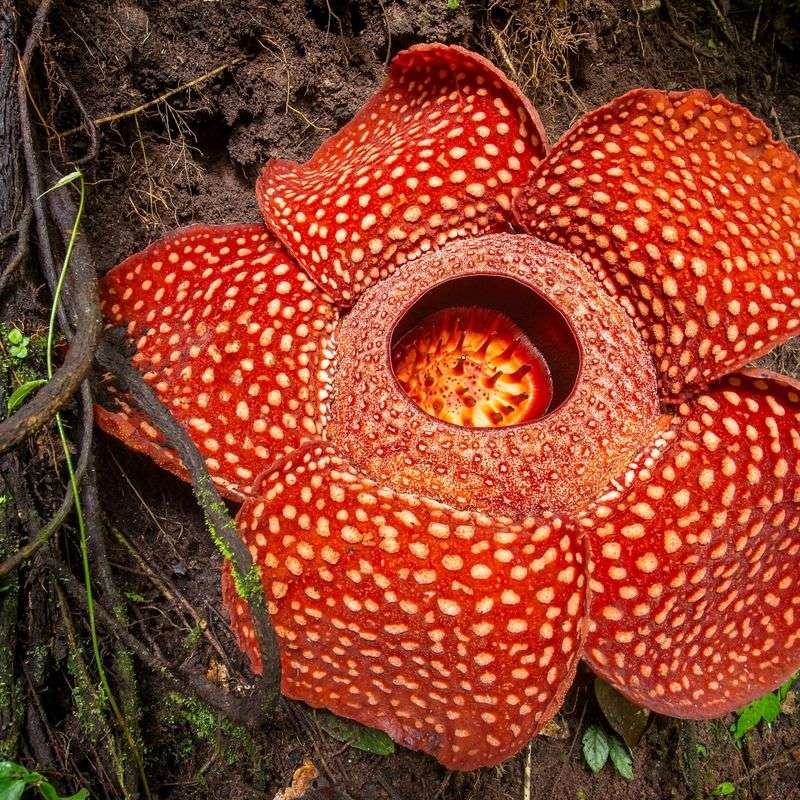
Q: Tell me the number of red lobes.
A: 5